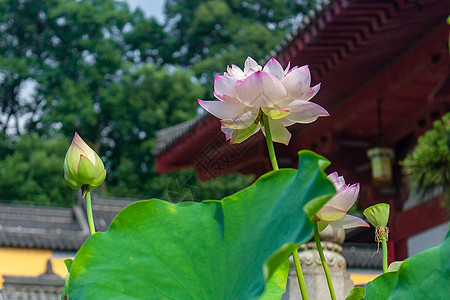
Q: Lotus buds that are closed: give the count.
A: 1